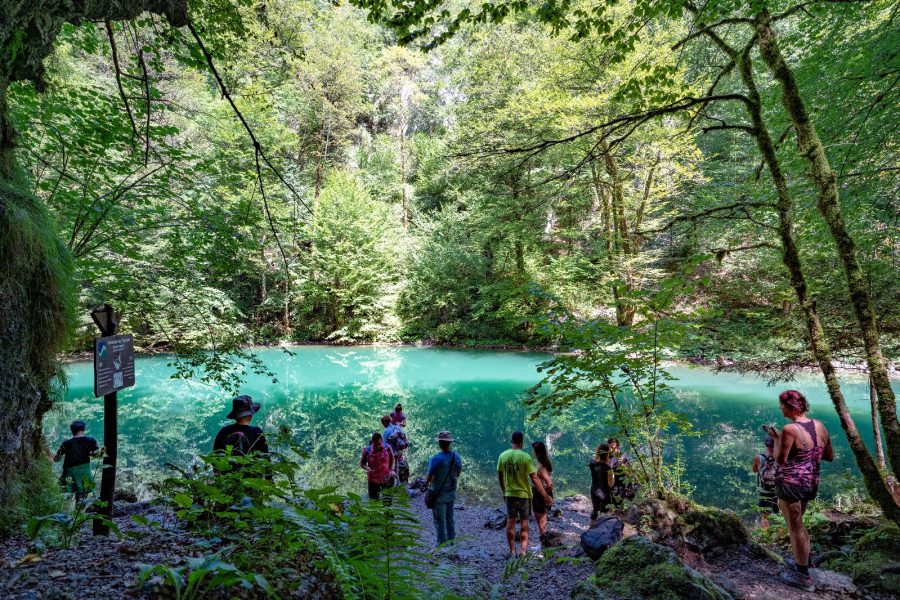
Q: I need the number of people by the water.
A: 12